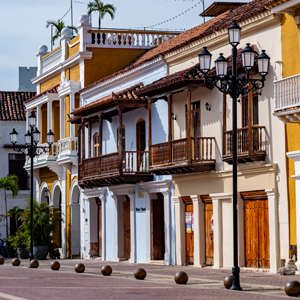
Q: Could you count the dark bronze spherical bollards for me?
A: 10